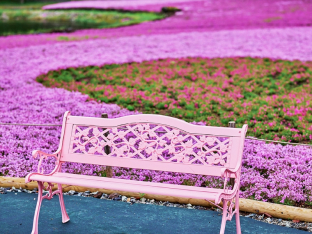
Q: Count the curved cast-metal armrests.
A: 2